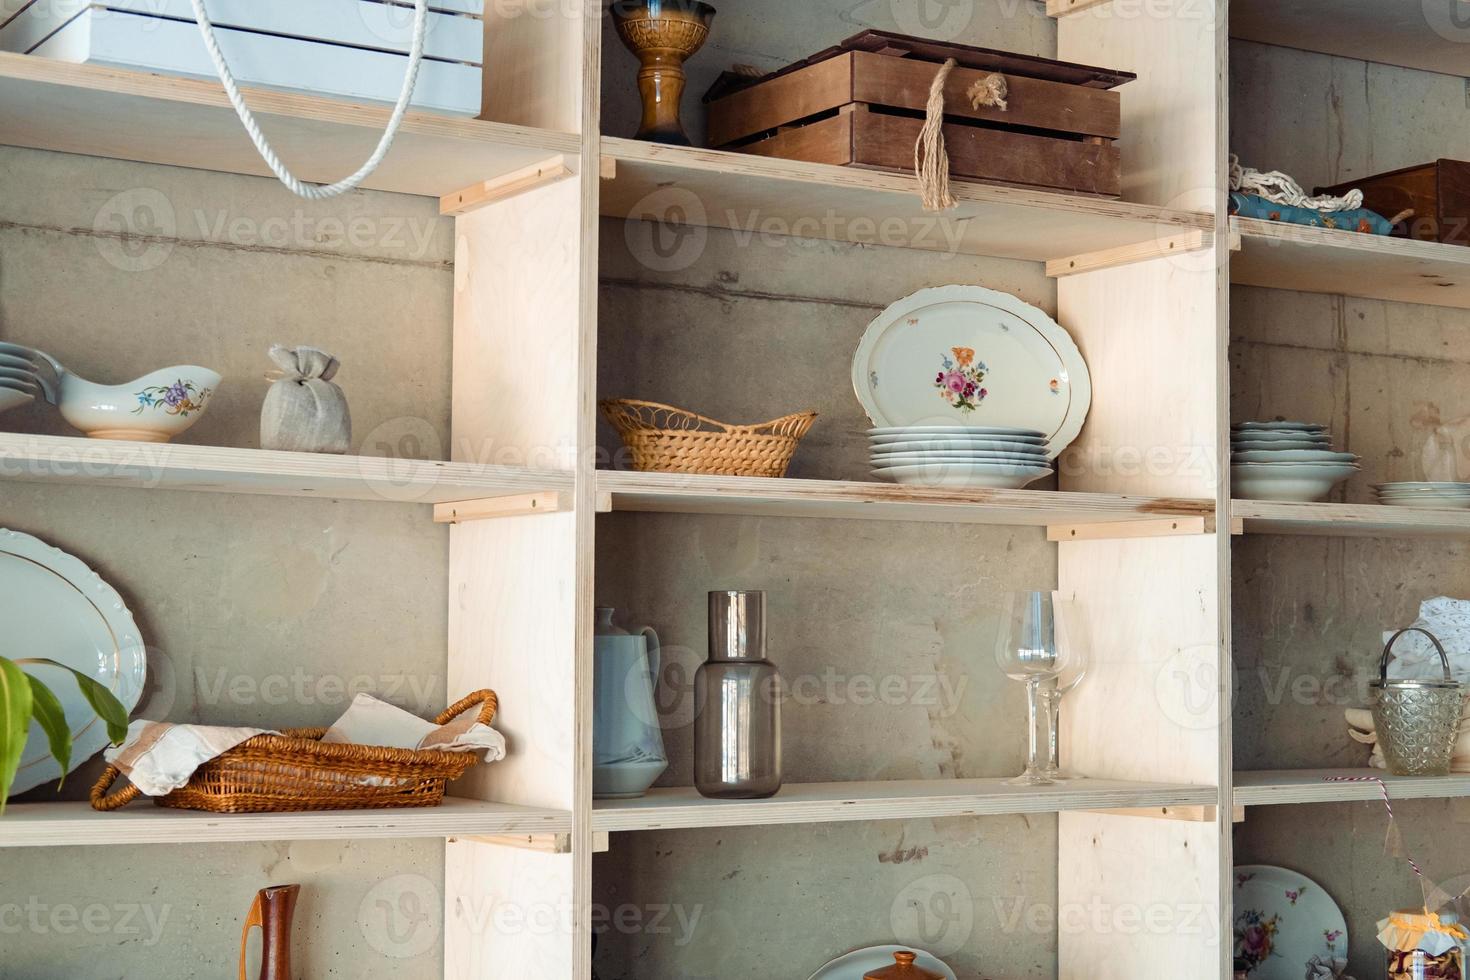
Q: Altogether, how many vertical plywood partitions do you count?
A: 2